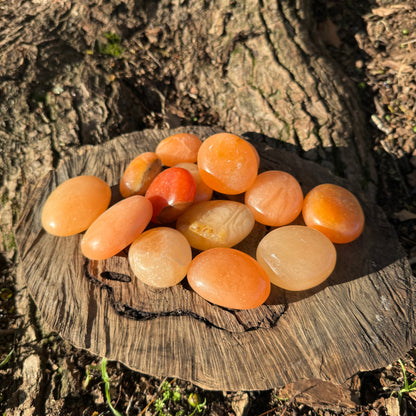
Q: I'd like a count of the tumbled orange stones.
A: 13